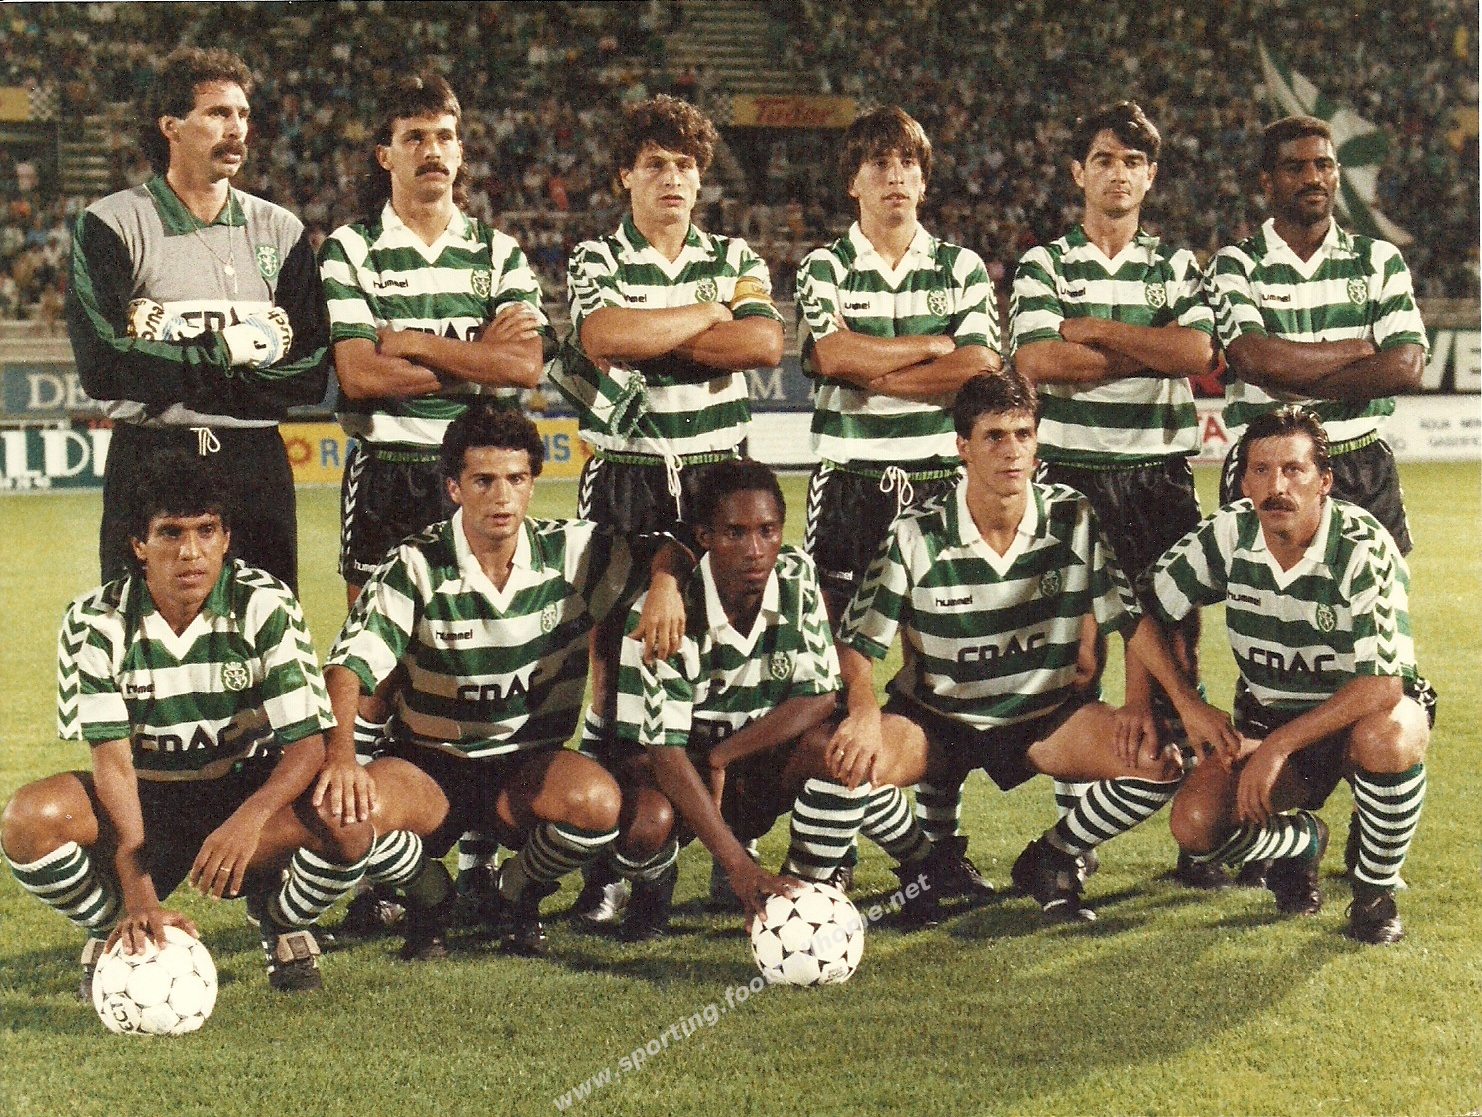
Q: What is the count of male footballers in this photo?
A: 11